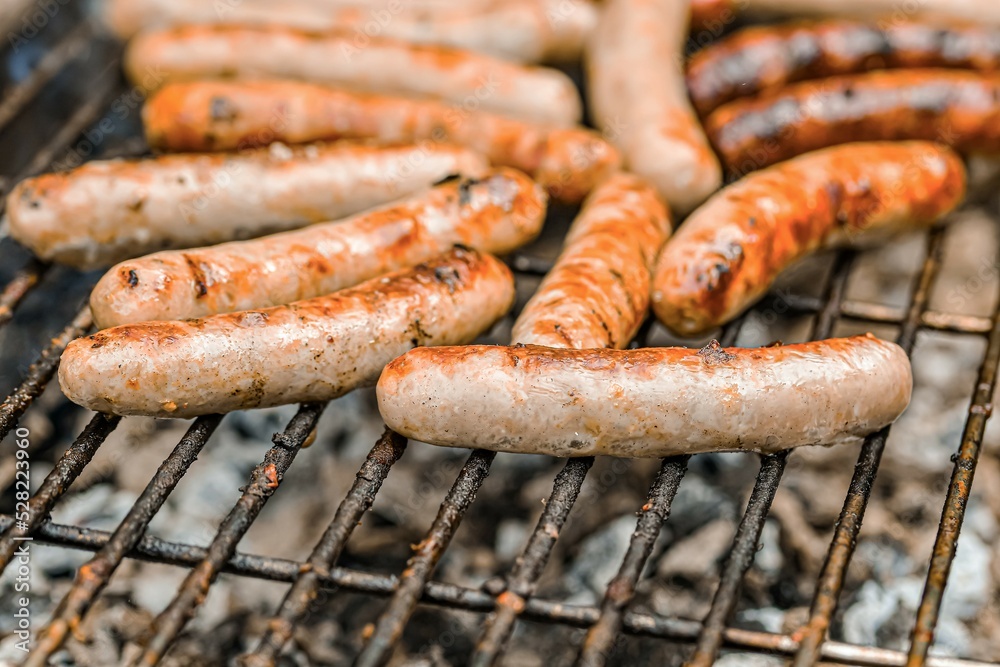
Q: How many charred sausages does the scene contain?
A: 2